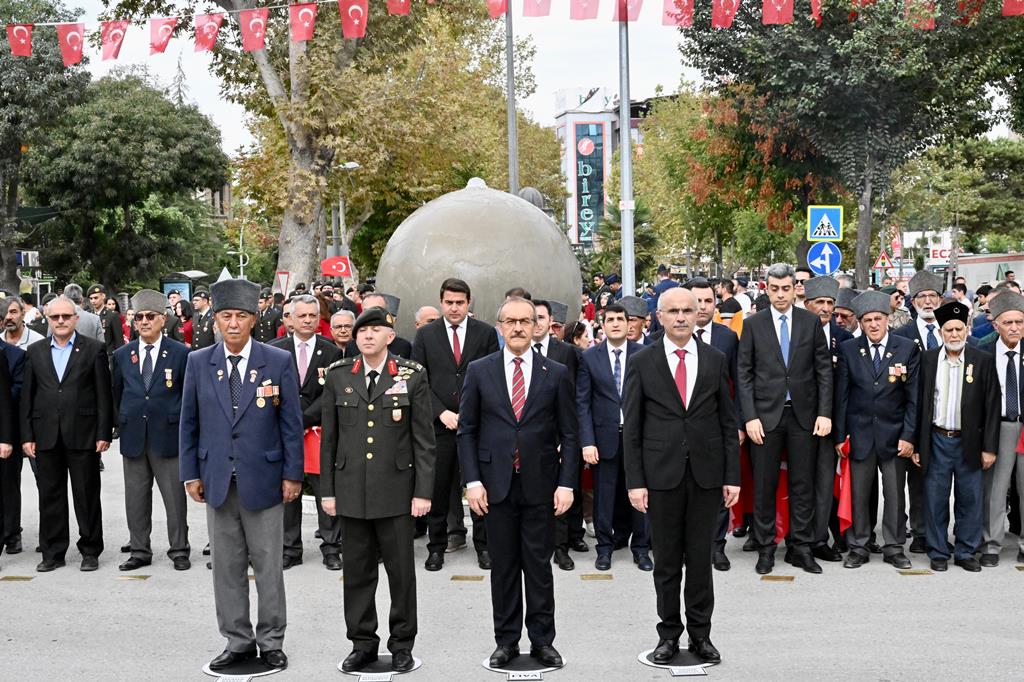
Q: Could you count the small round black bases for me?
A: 4